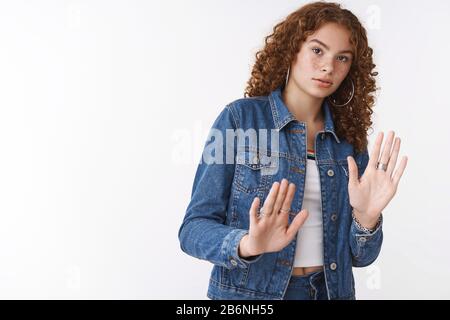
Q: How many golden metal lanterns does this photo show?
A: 0